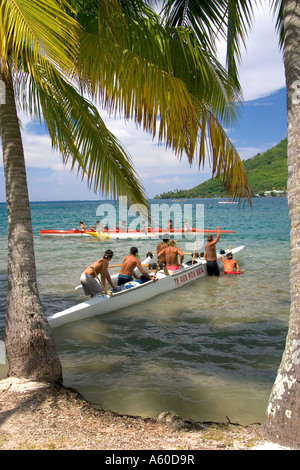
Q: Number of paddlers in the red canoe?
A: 6